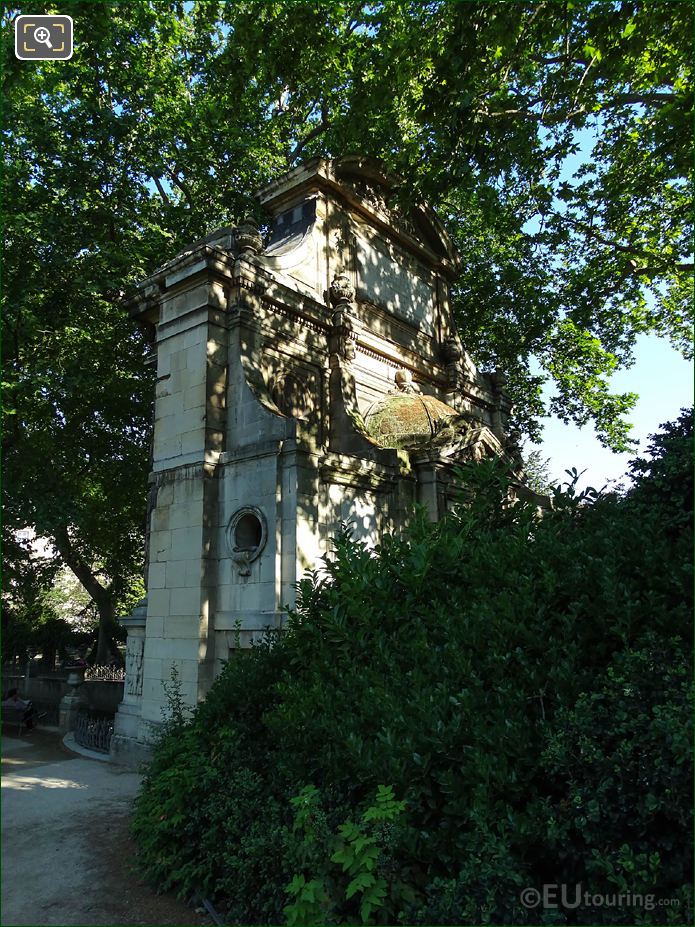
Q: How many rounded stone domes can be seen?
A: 1